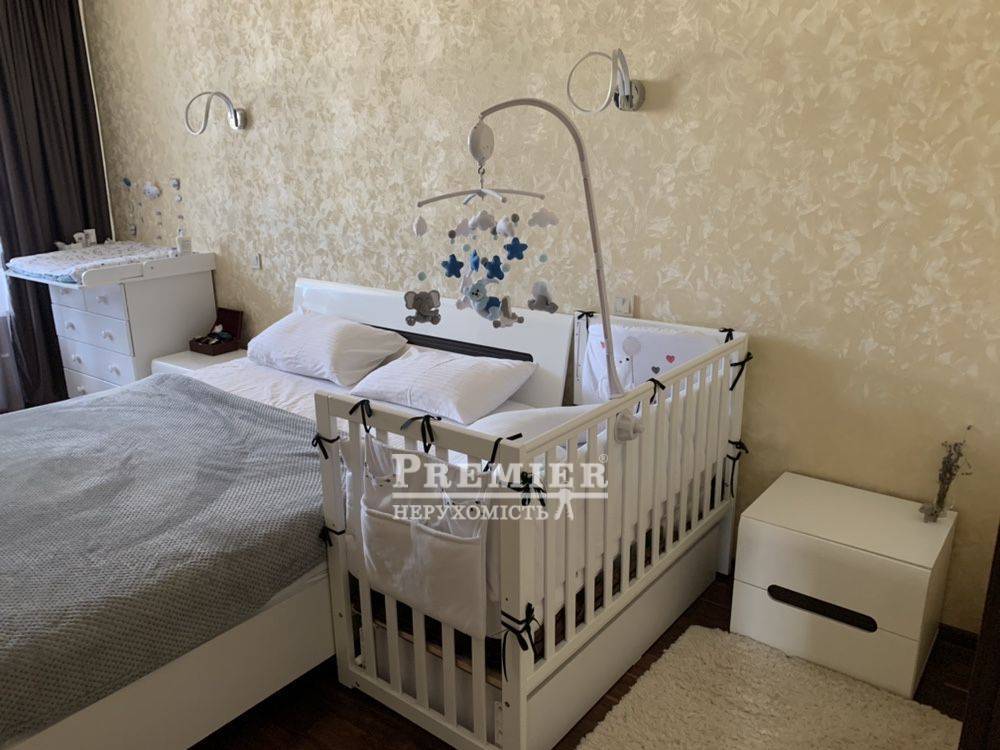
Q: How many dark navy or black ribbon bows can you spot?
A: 12